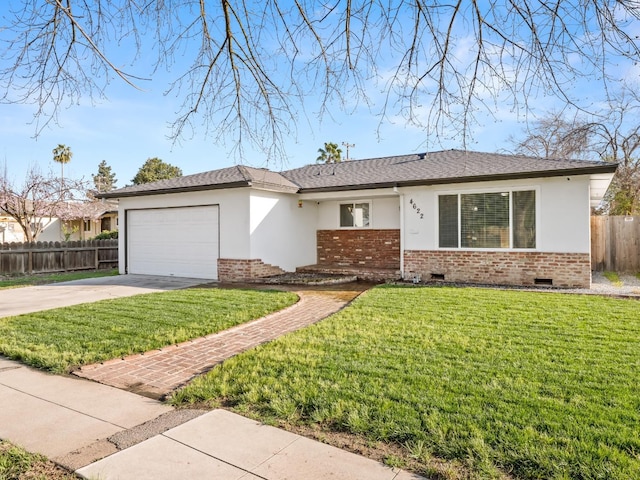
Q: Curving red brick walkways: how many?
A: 1